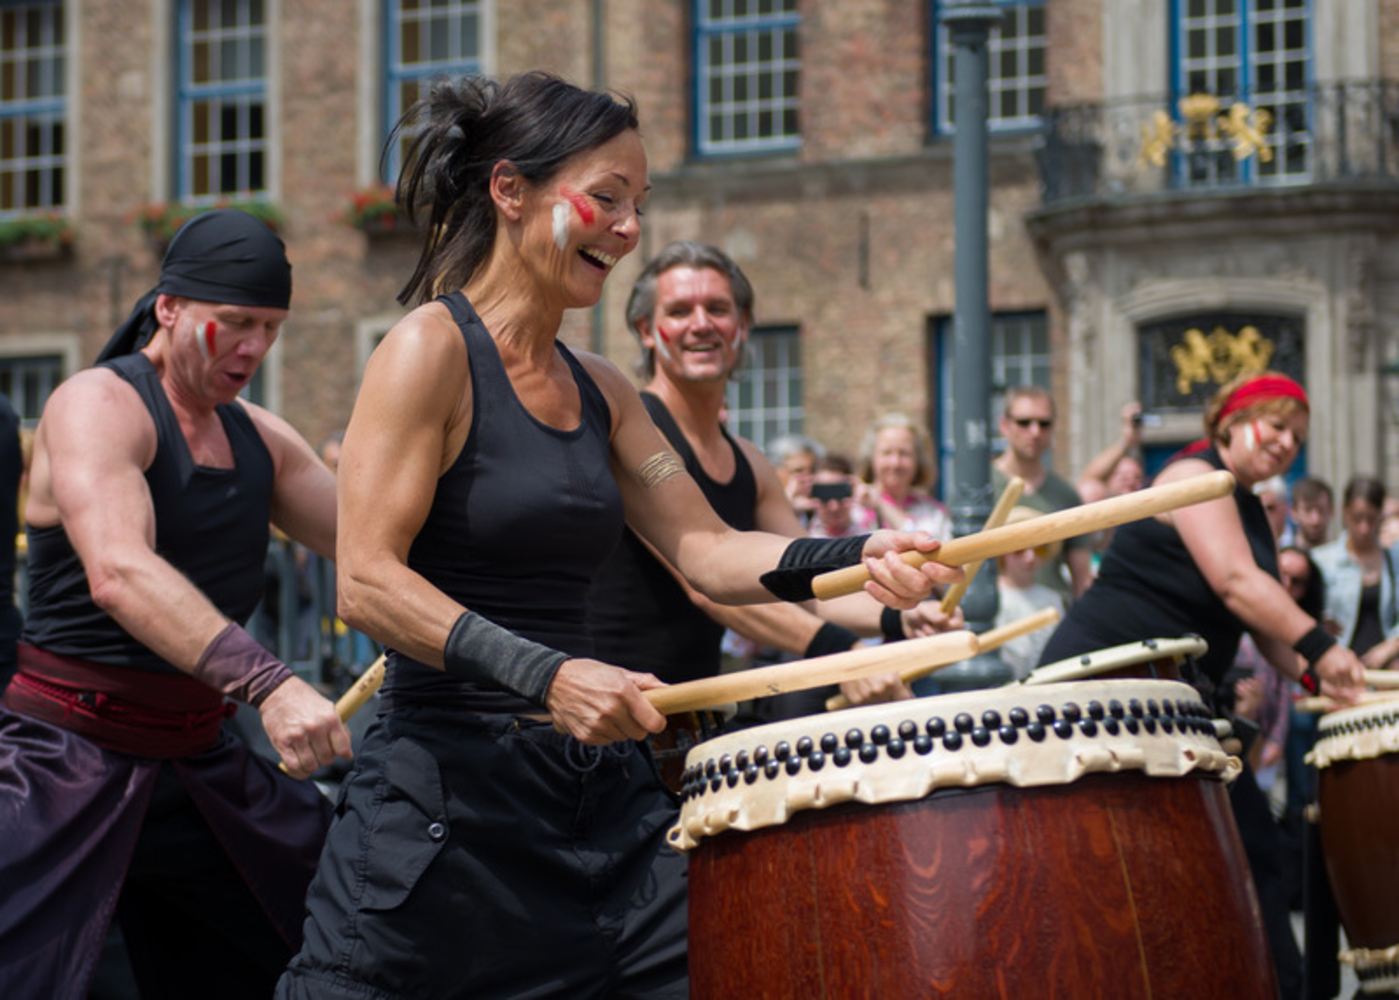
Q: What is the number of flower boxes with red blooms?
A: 3